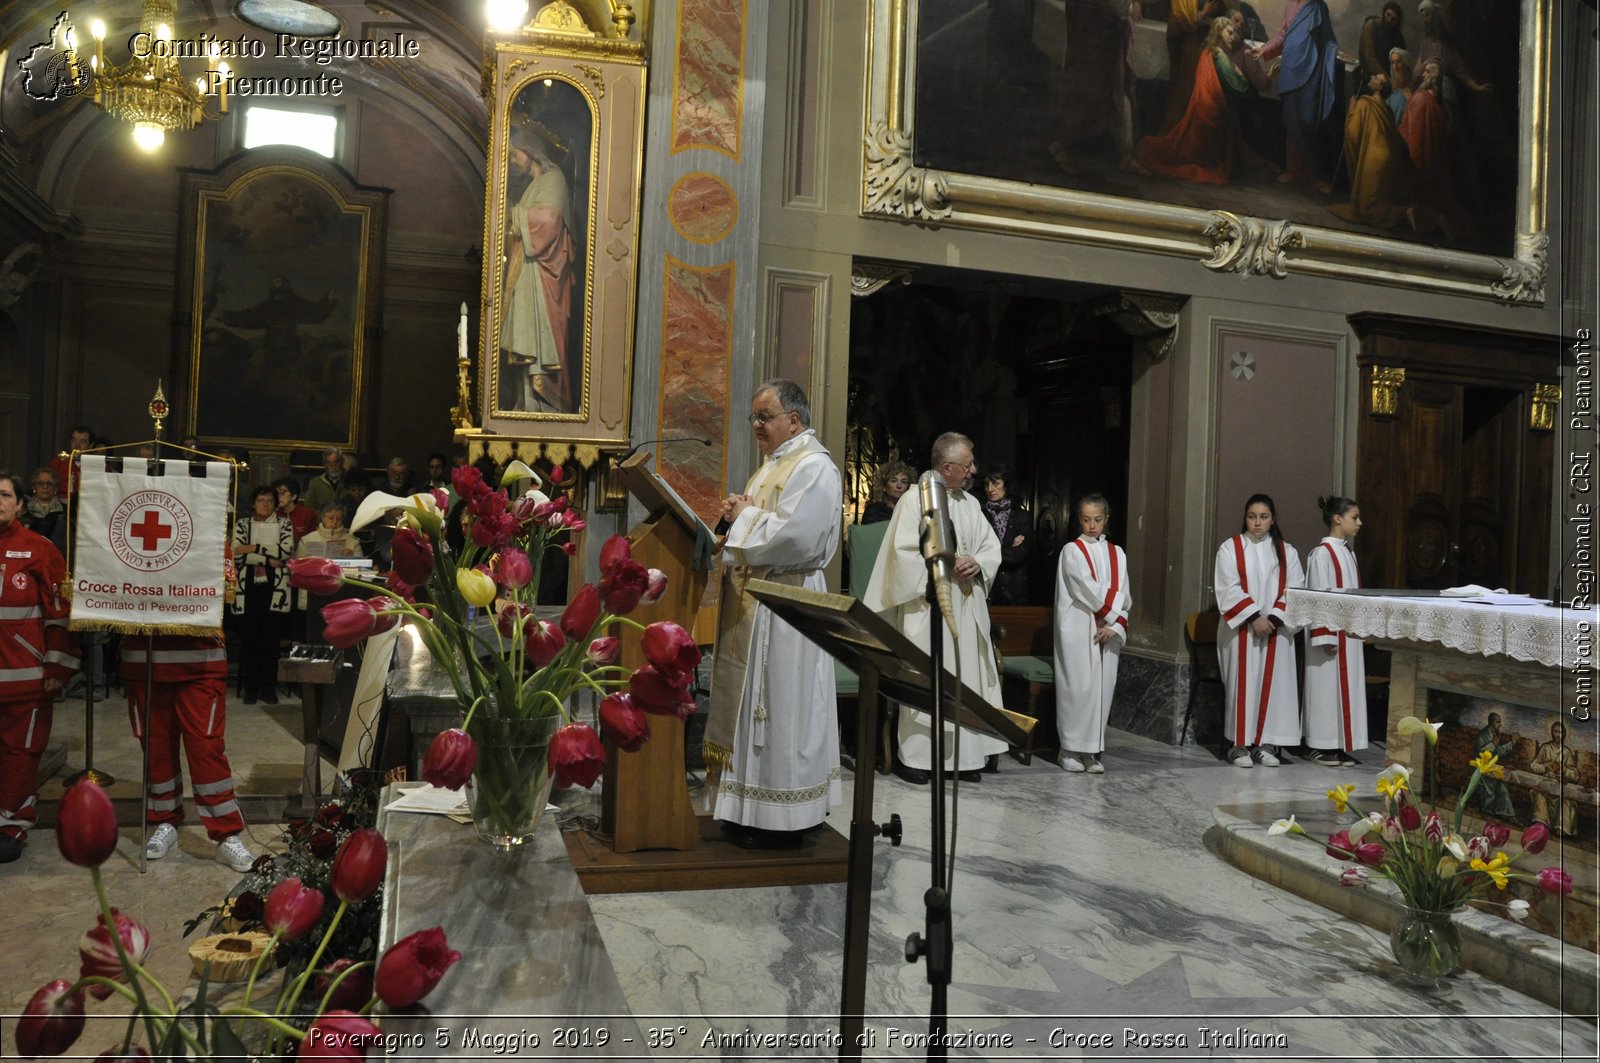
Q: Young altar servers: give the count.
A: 3